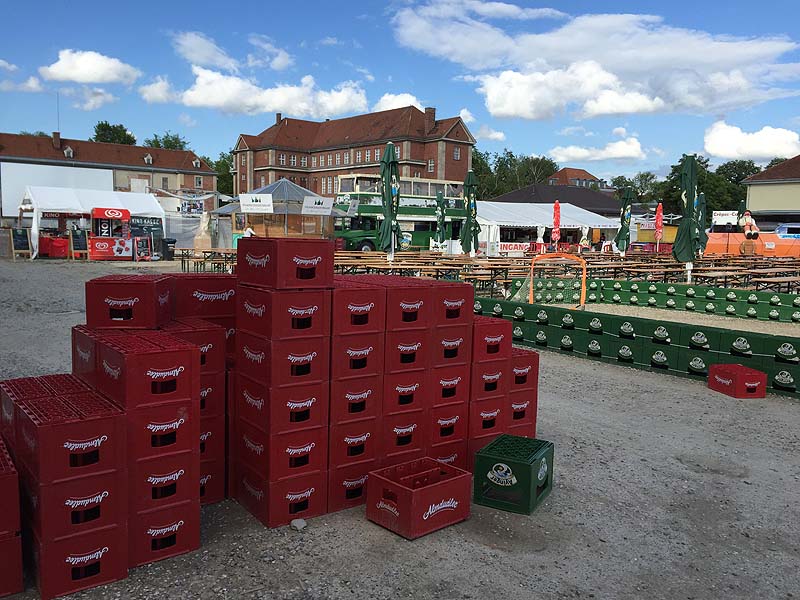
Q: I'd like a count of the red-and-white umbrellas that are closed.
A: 2